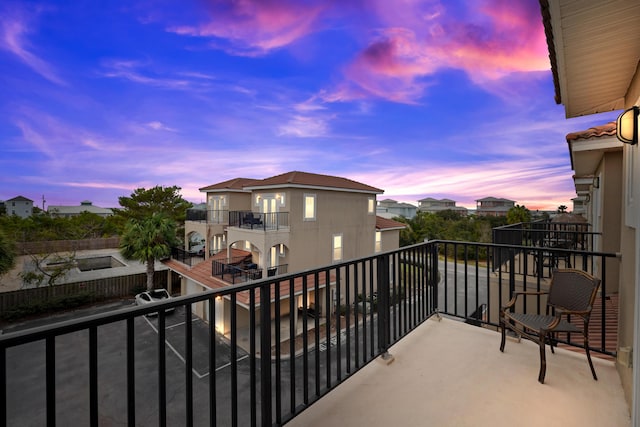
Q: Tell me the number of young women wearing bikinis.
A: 0